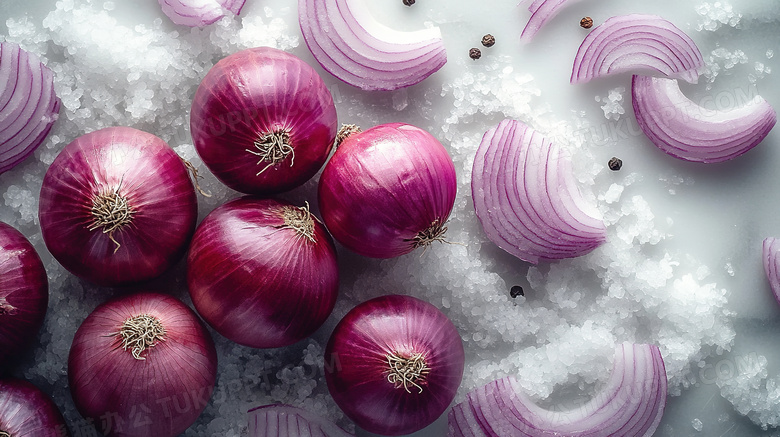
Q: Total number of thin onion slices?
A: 10